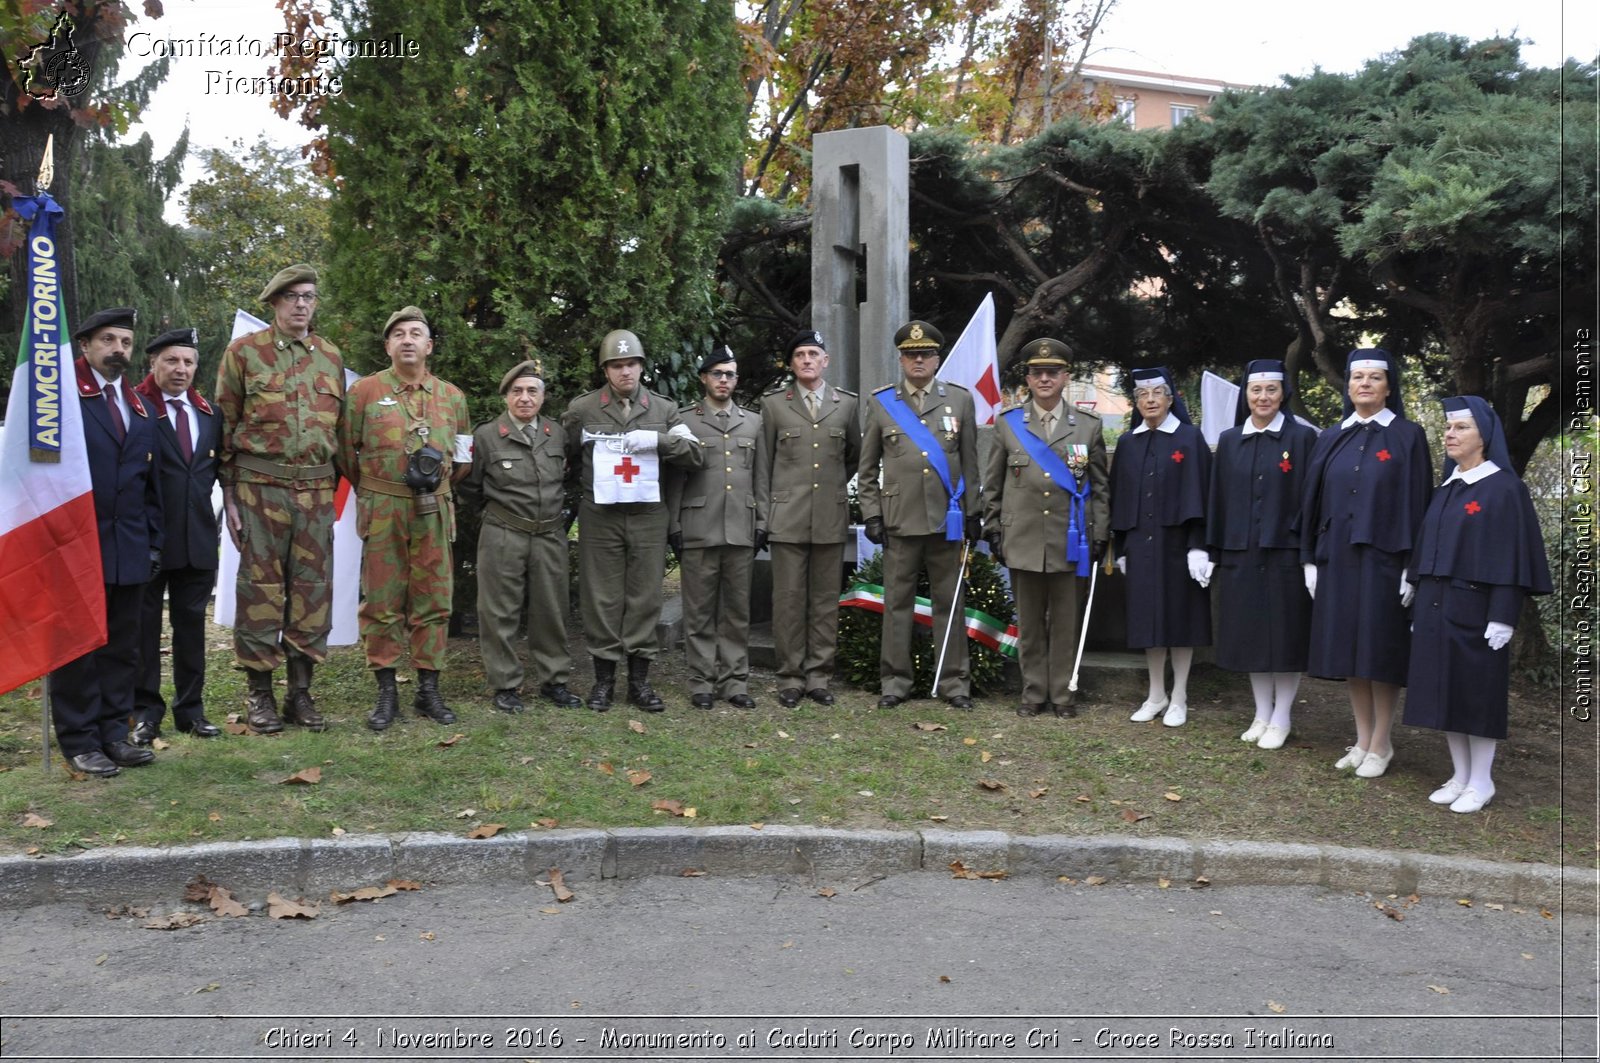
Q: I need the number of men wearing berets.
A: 7